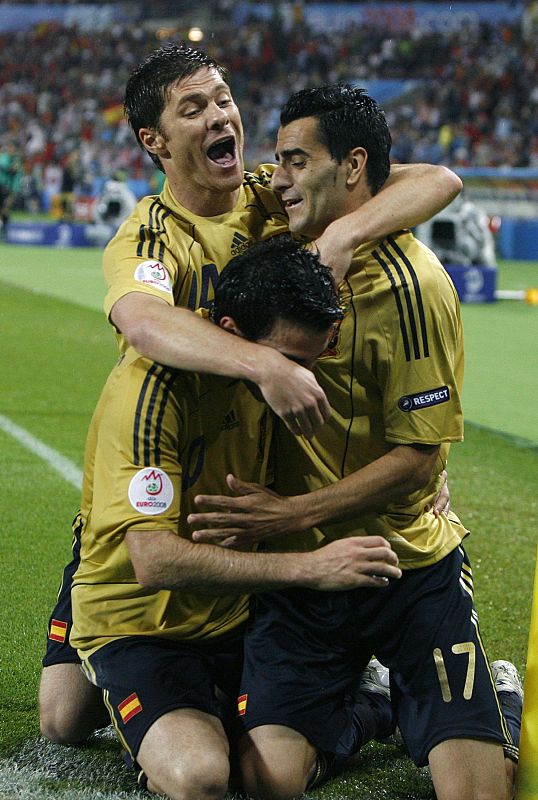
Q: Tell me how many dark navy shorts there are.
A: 3